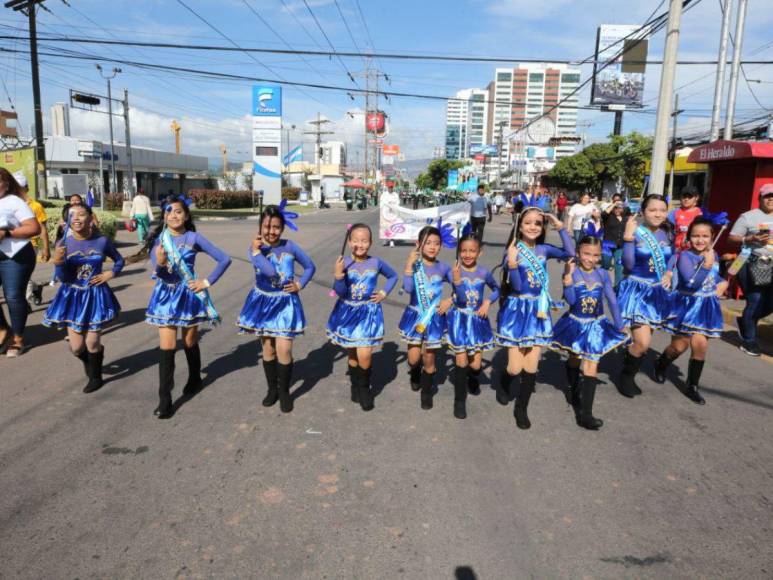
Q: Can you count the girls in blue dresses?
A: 10